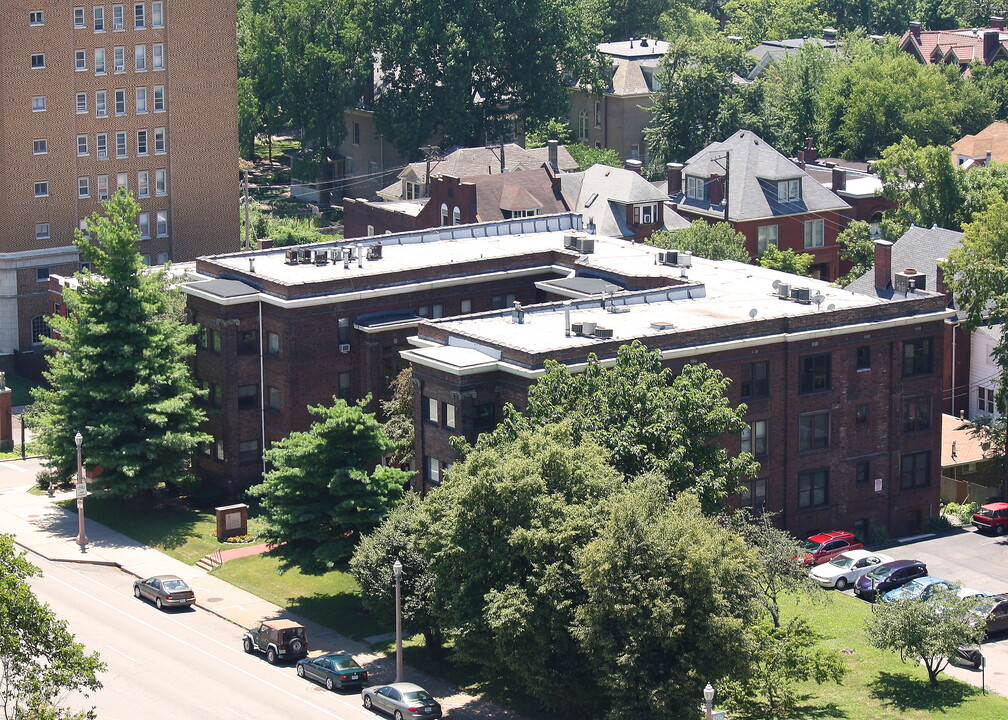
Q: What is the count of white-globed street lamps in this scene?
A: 3